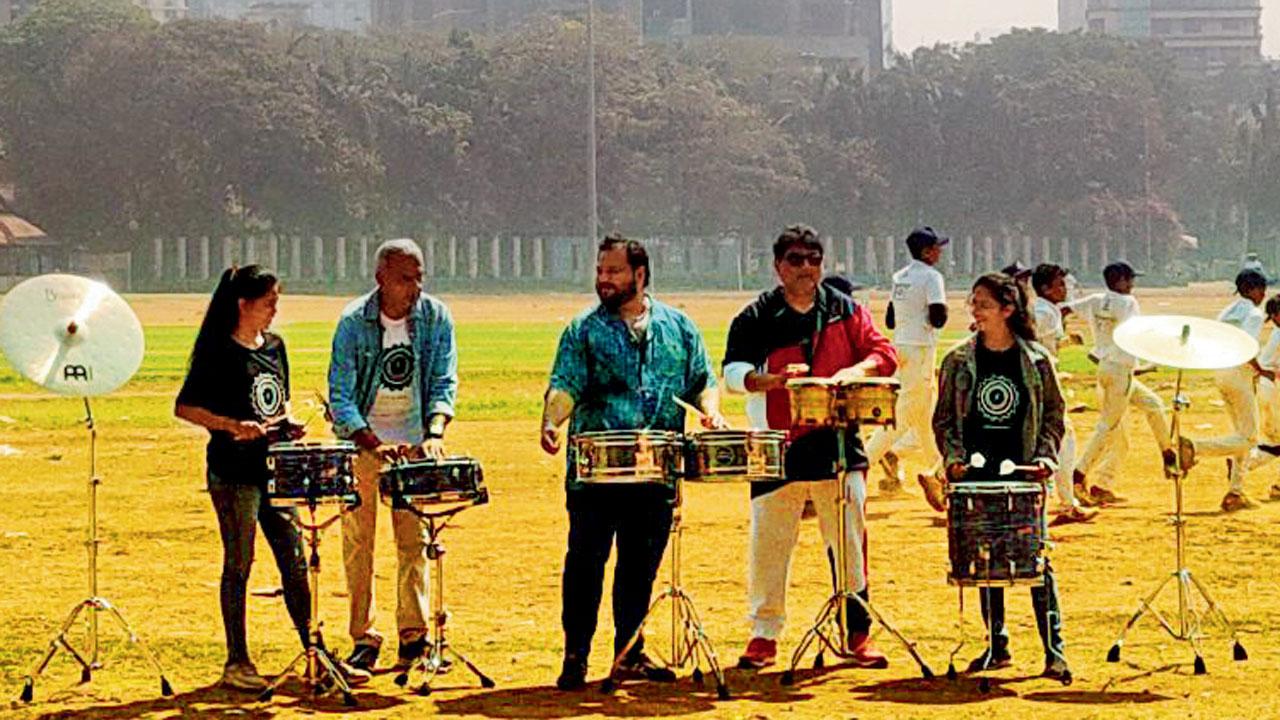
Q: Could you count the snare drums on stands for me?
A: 2